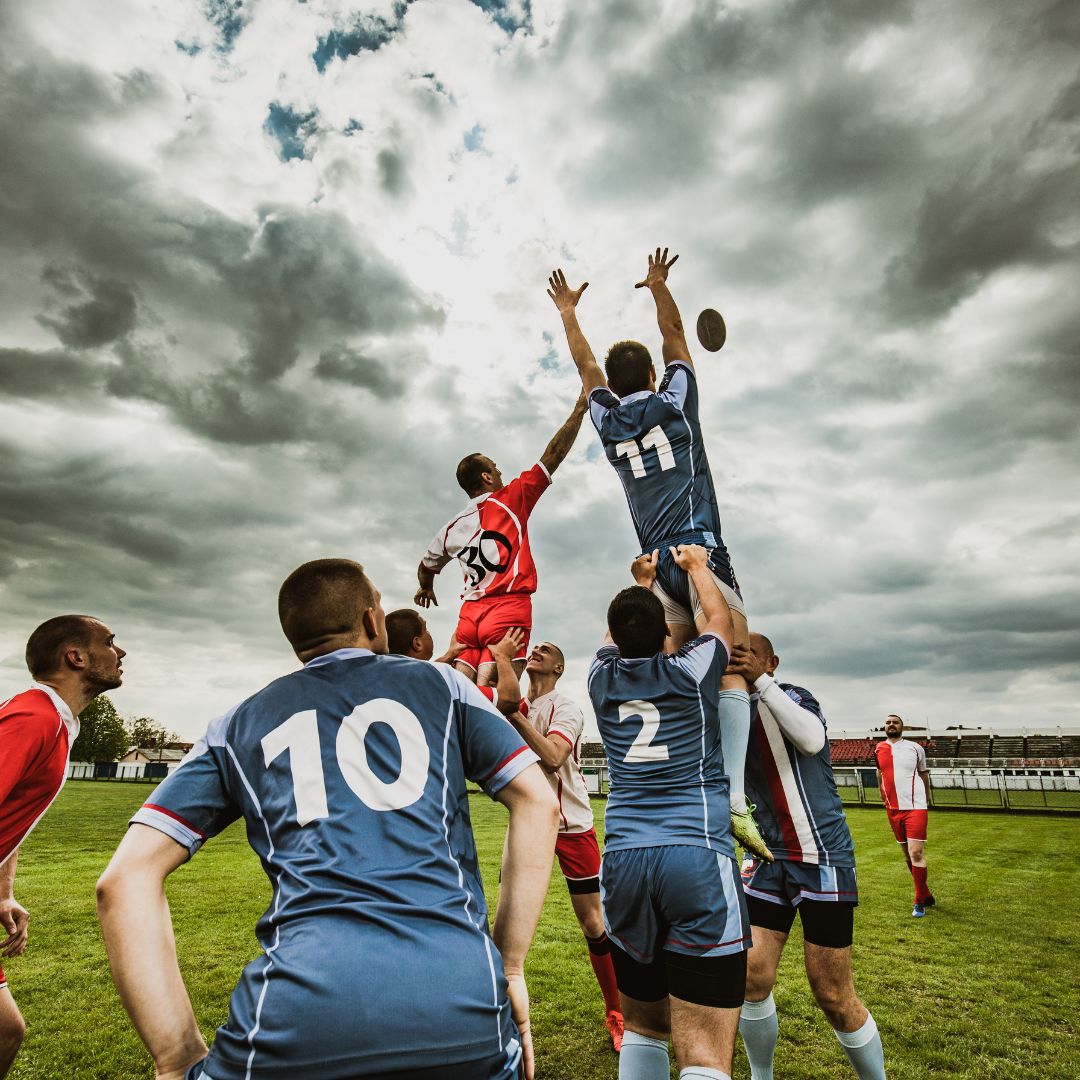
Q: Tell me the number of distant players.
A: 1